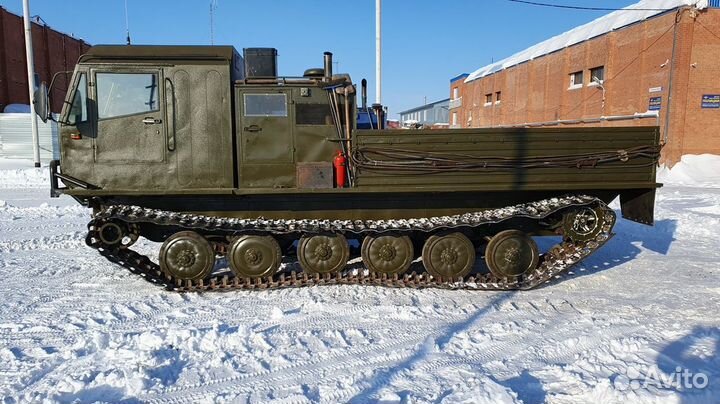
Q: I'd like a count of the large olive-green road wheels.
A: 6